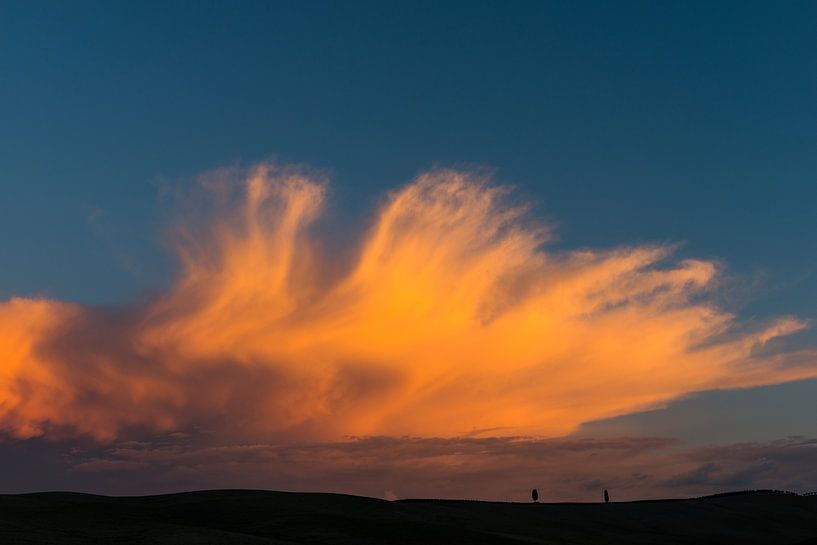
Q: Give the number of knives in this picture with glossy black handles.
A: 0